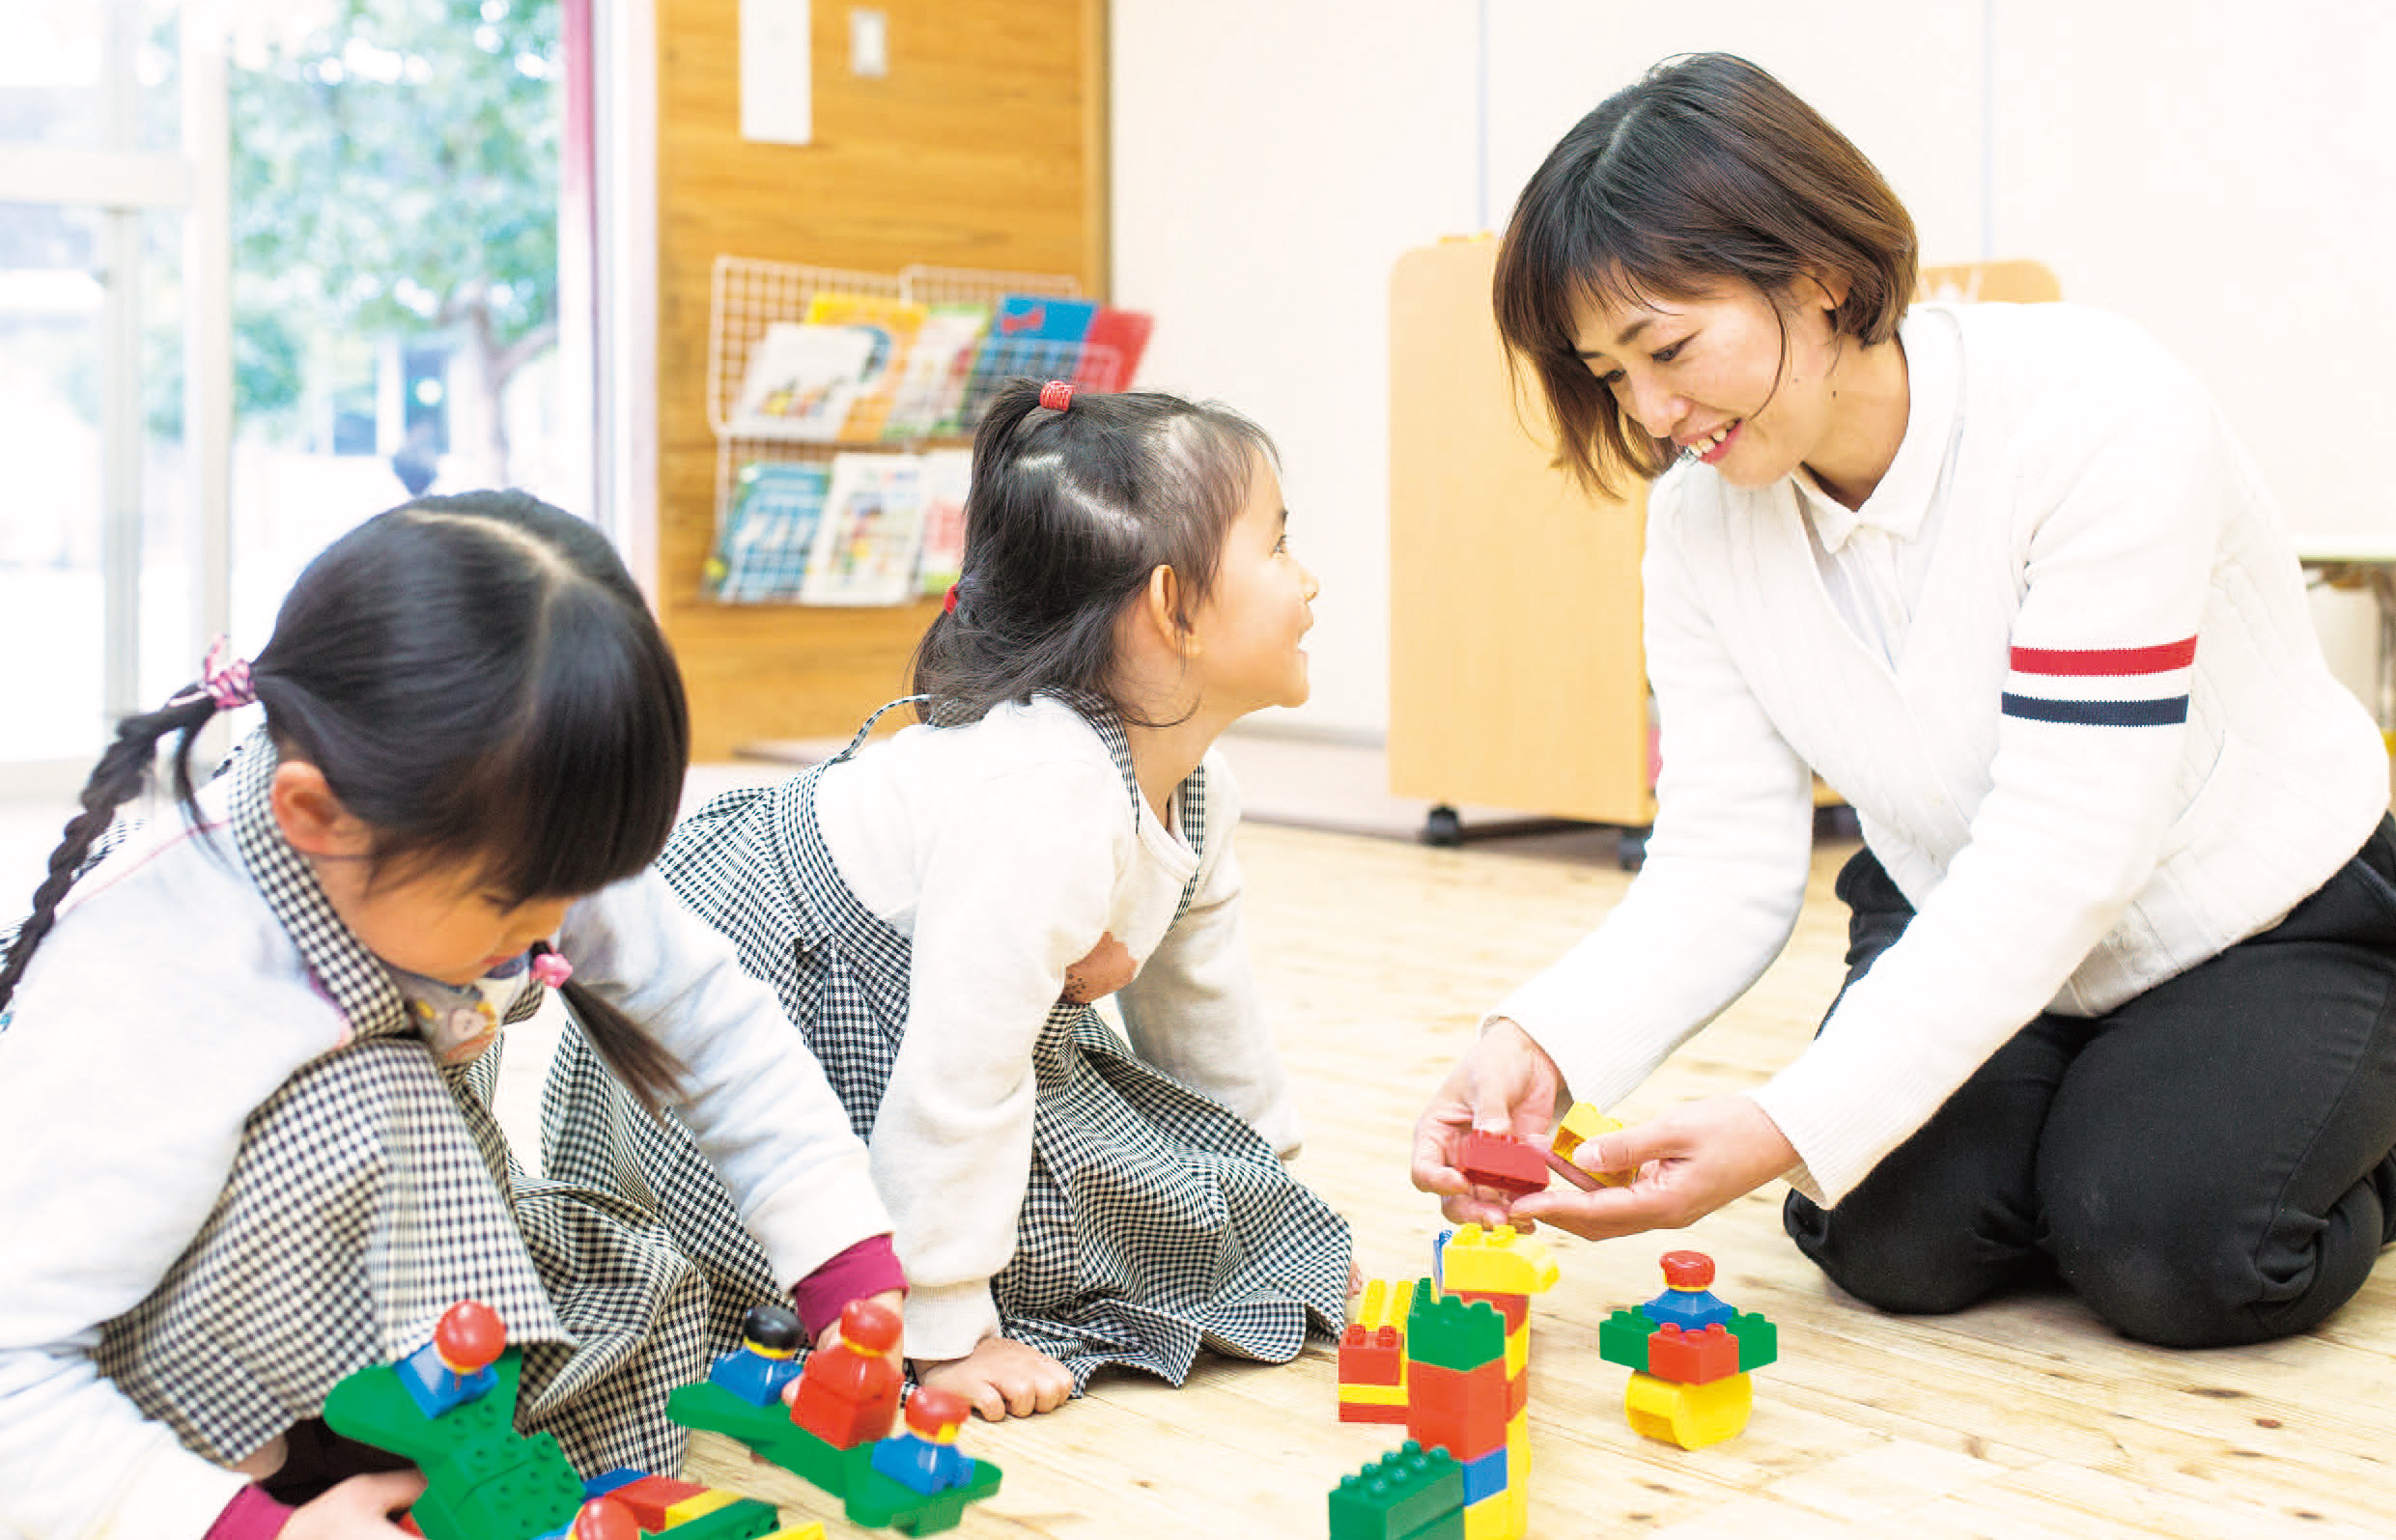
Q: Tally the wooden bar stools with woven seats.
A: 0